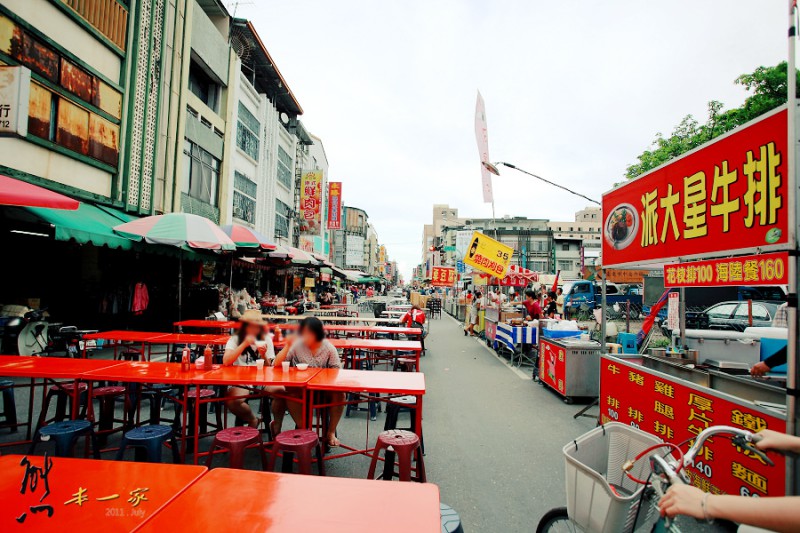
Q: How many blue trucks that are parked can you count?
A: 1